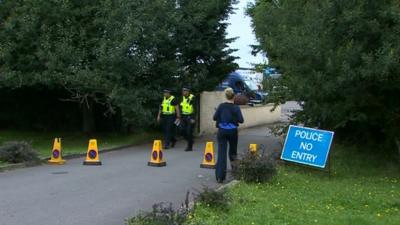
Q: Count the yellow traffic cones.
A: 5